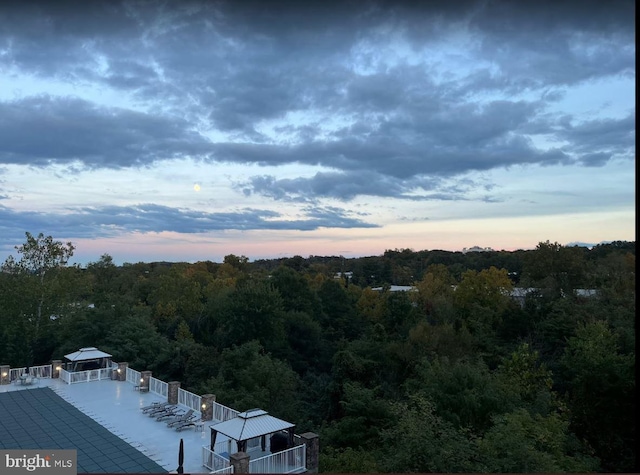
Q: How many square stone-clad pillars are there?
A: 8